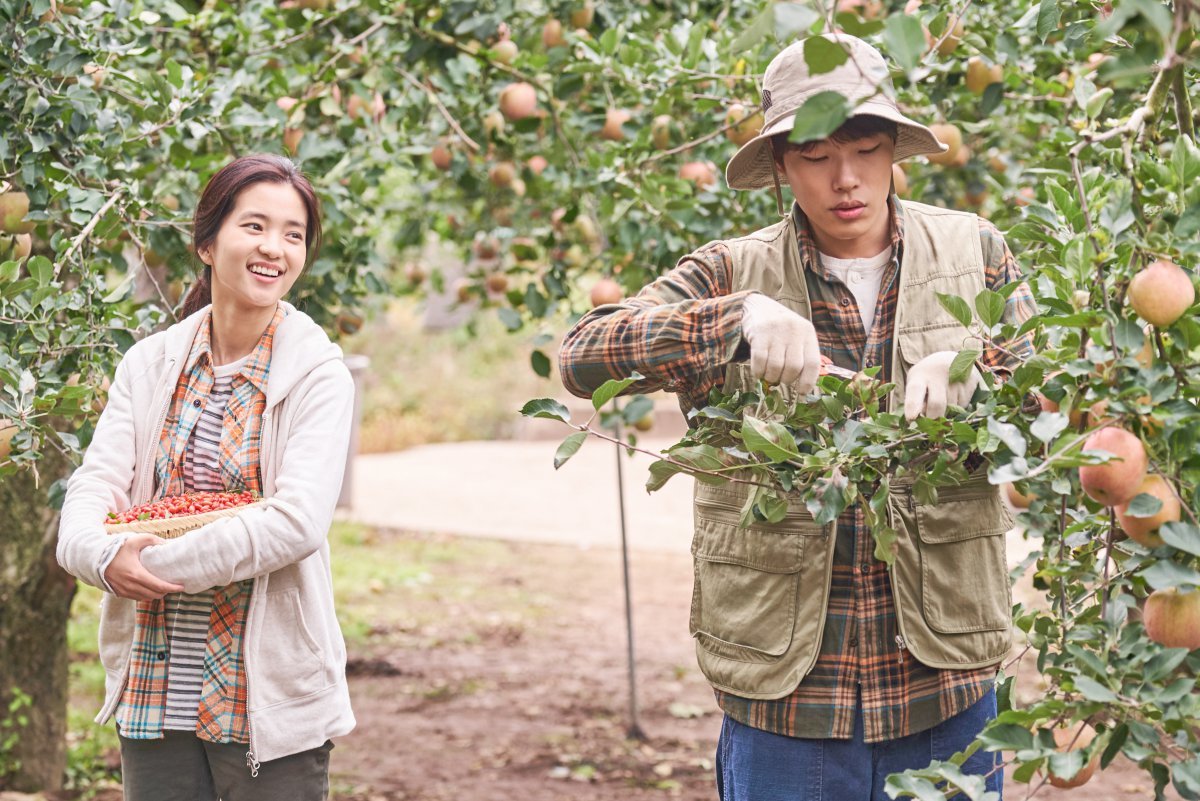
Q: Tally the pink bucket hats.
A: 0